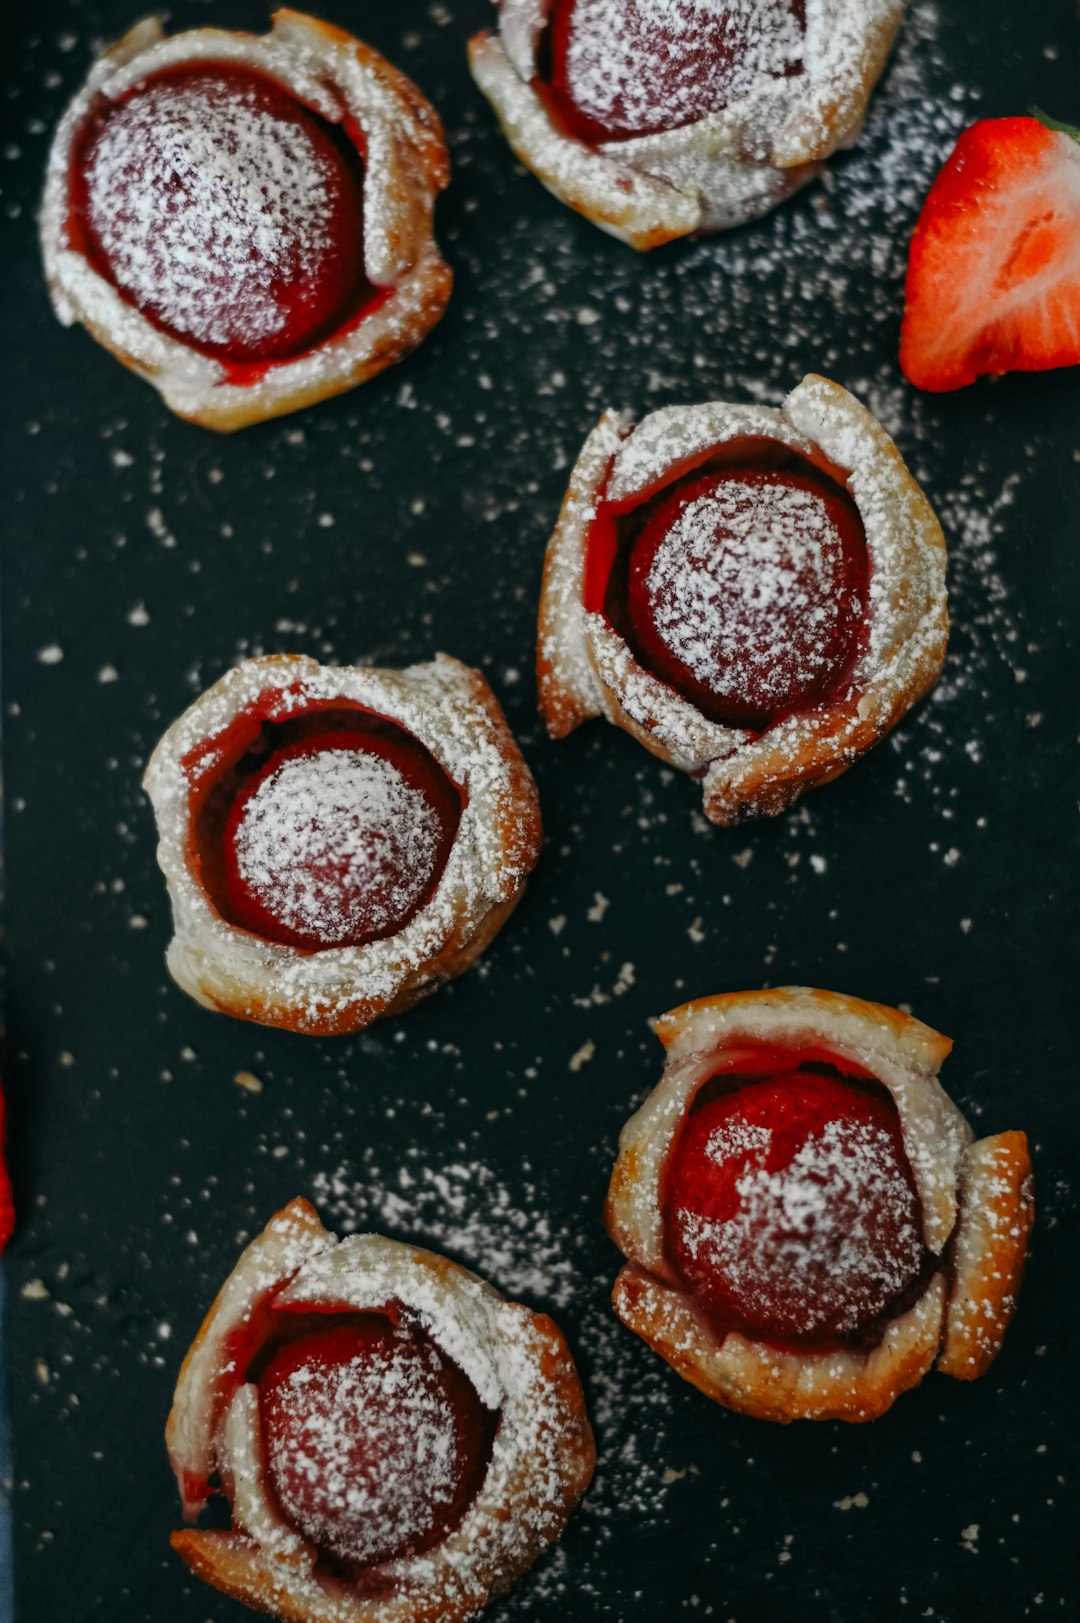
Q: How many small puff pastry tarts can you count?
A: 6